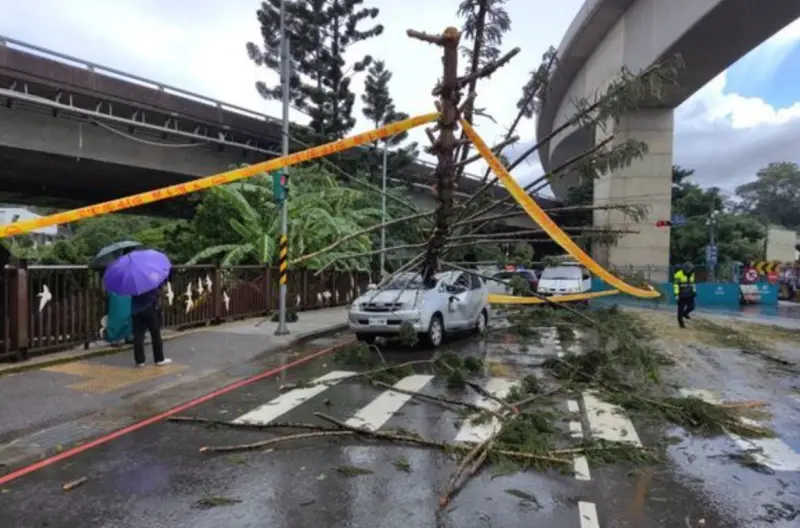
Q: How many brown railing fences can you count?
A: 1